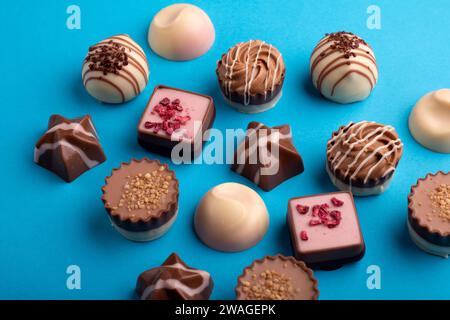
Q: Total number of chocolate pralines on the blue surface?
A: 15